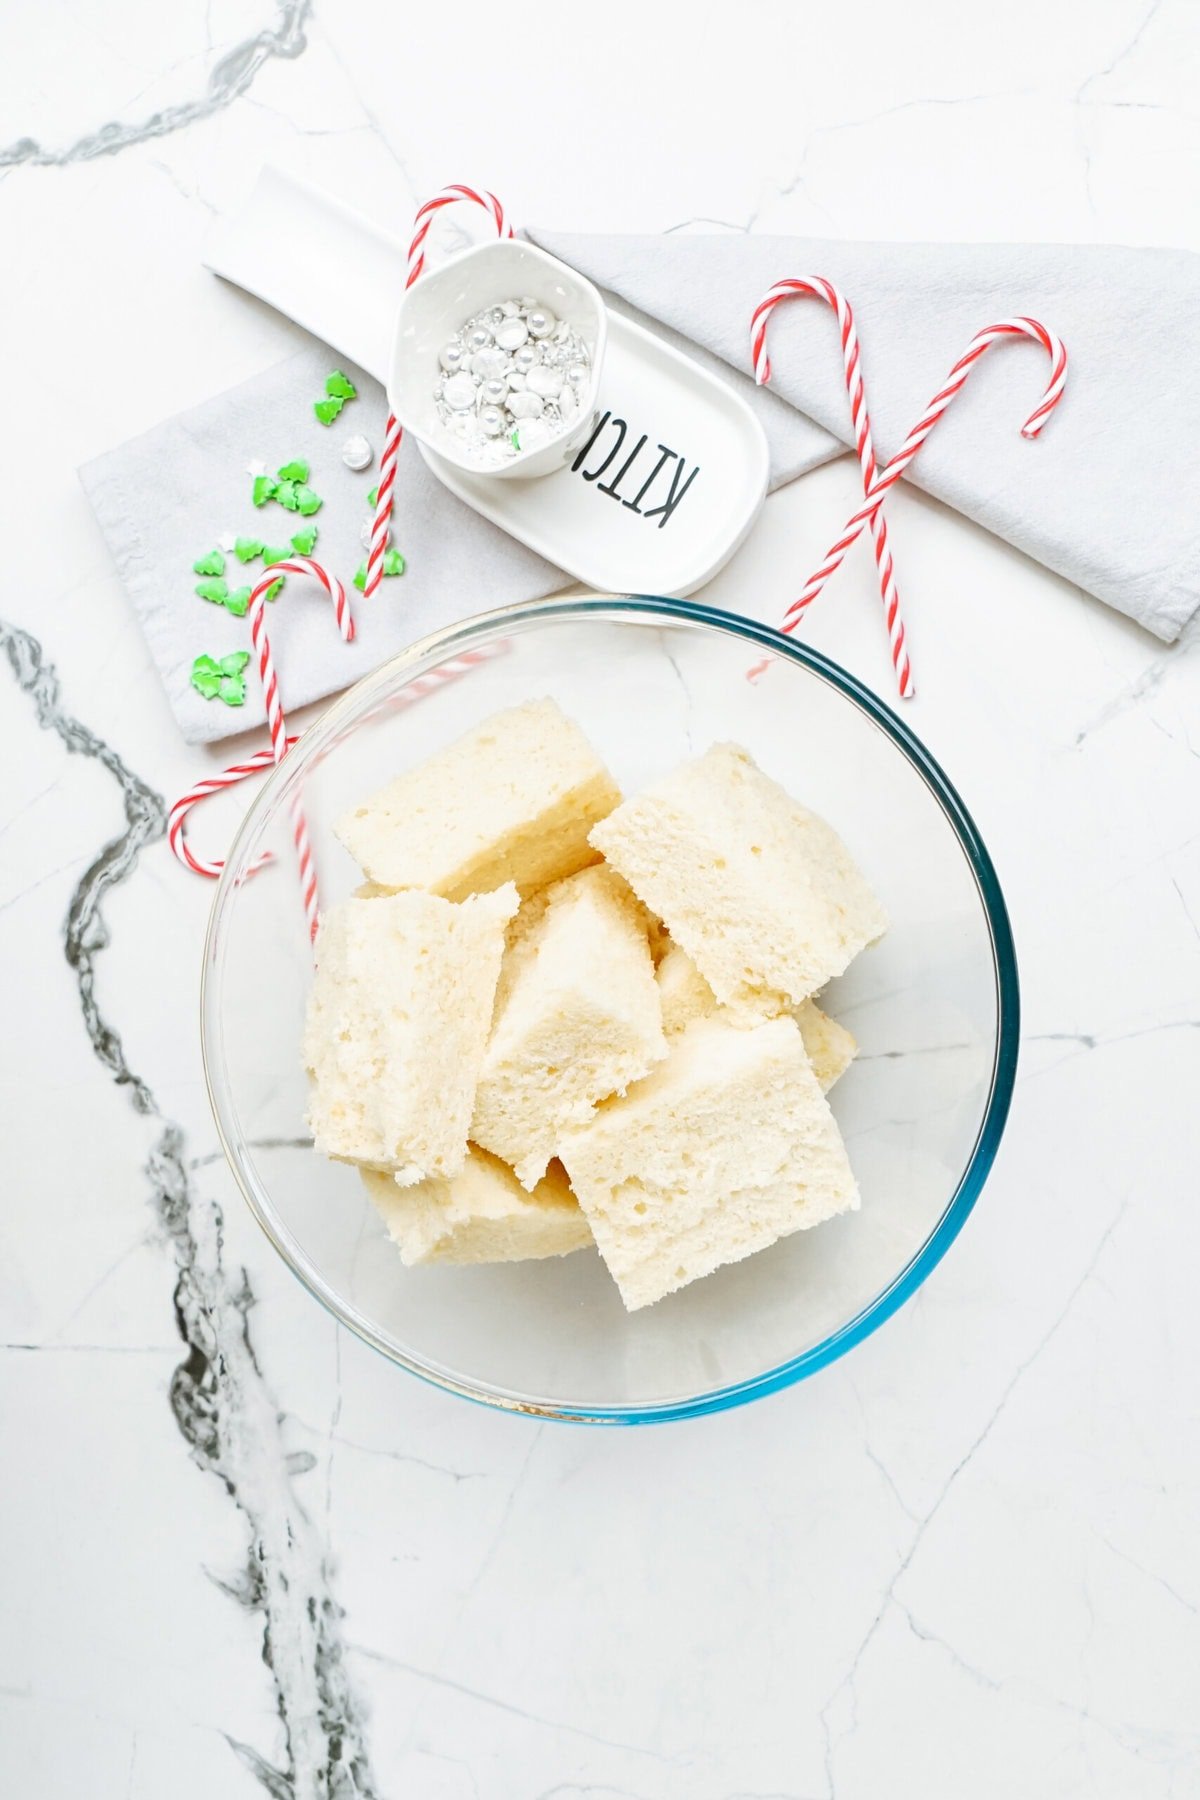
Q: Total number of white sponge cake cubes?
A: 7